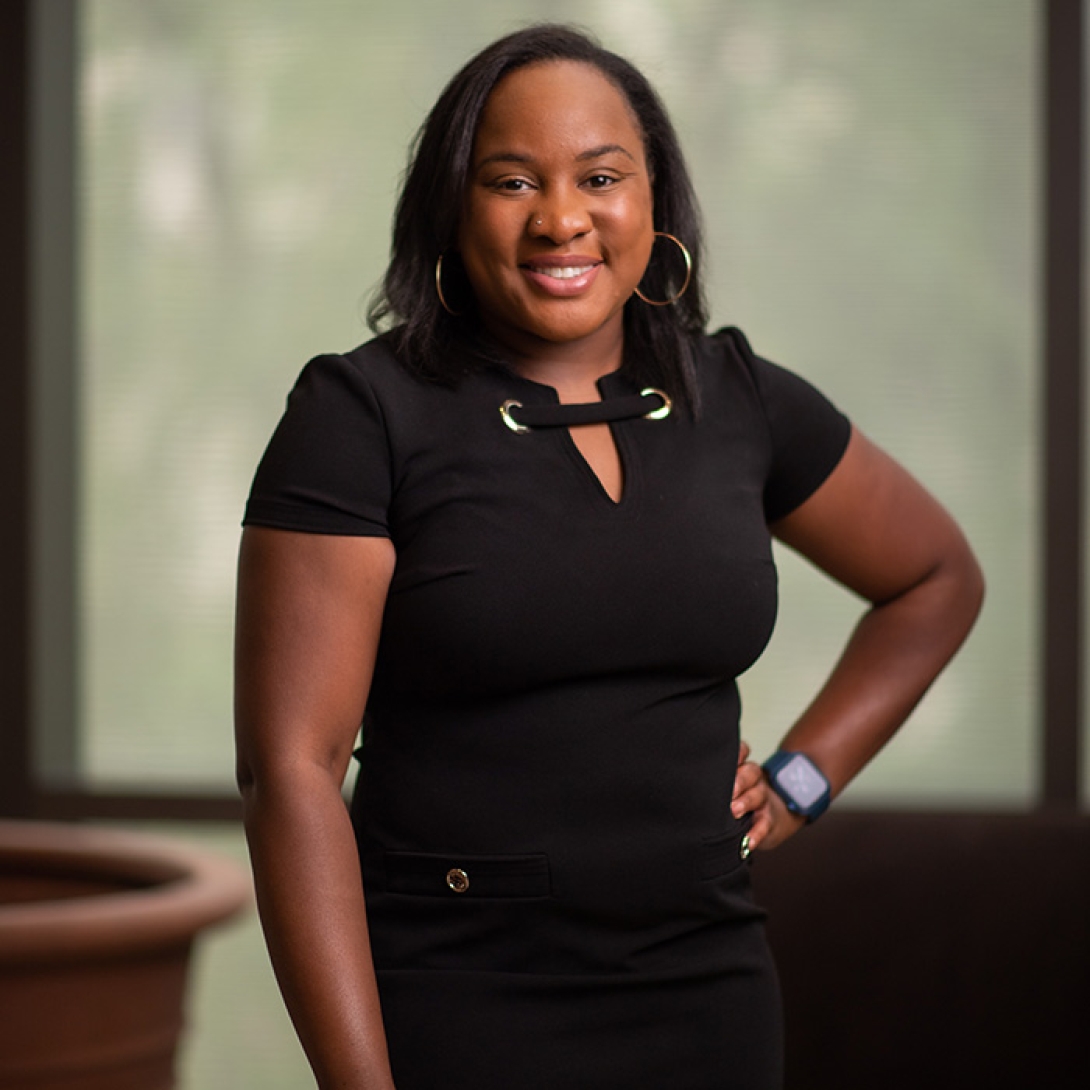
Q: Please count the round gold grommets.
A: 2